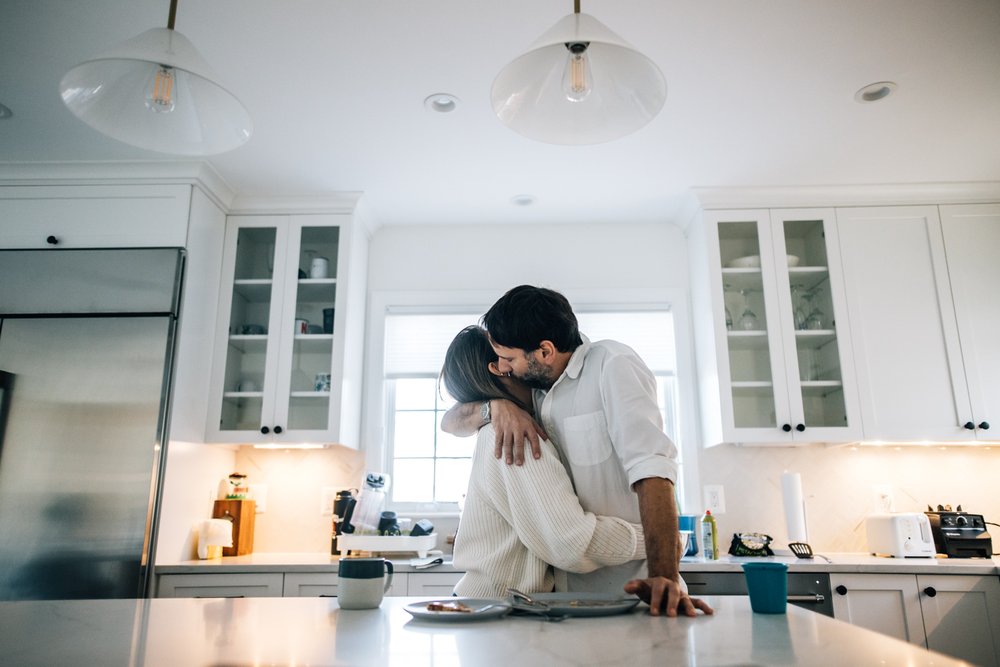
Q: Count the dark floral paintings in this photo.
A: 0